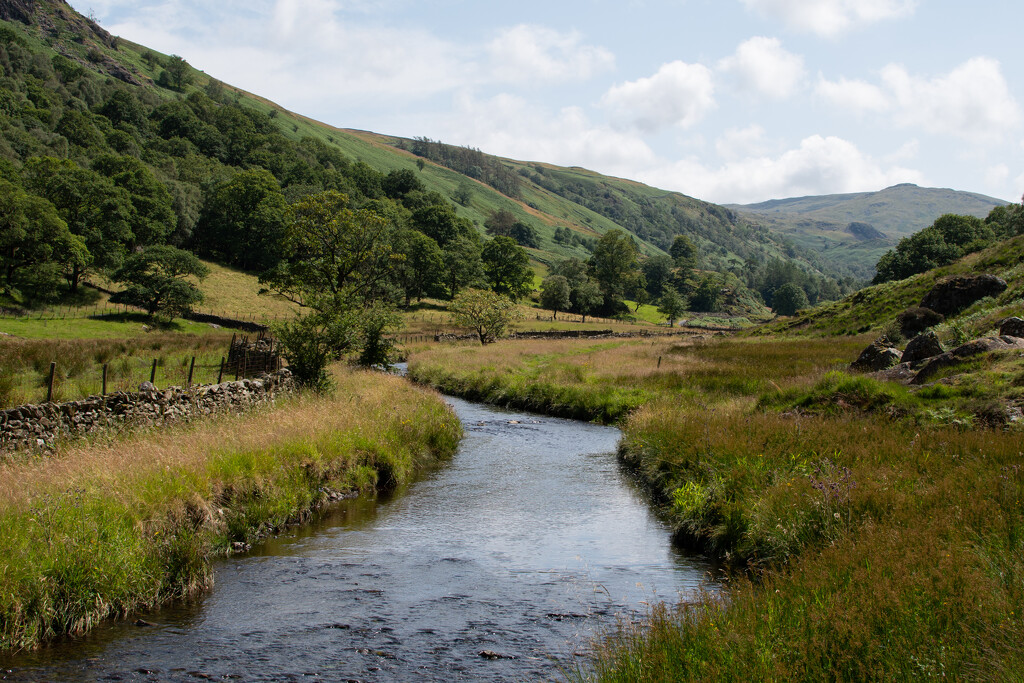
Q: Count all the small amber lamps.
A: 0